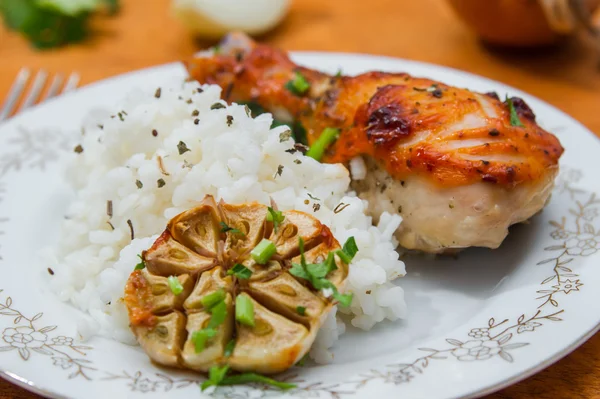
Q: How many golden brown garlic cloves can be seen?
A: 12